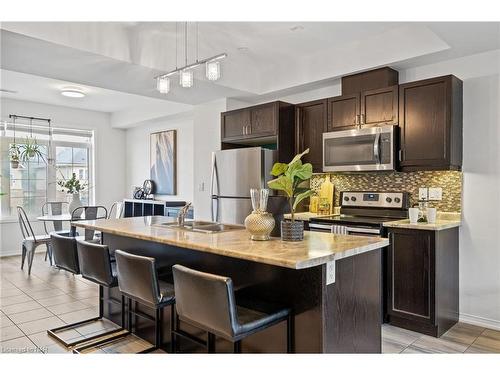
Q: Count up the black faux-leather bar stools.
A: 4